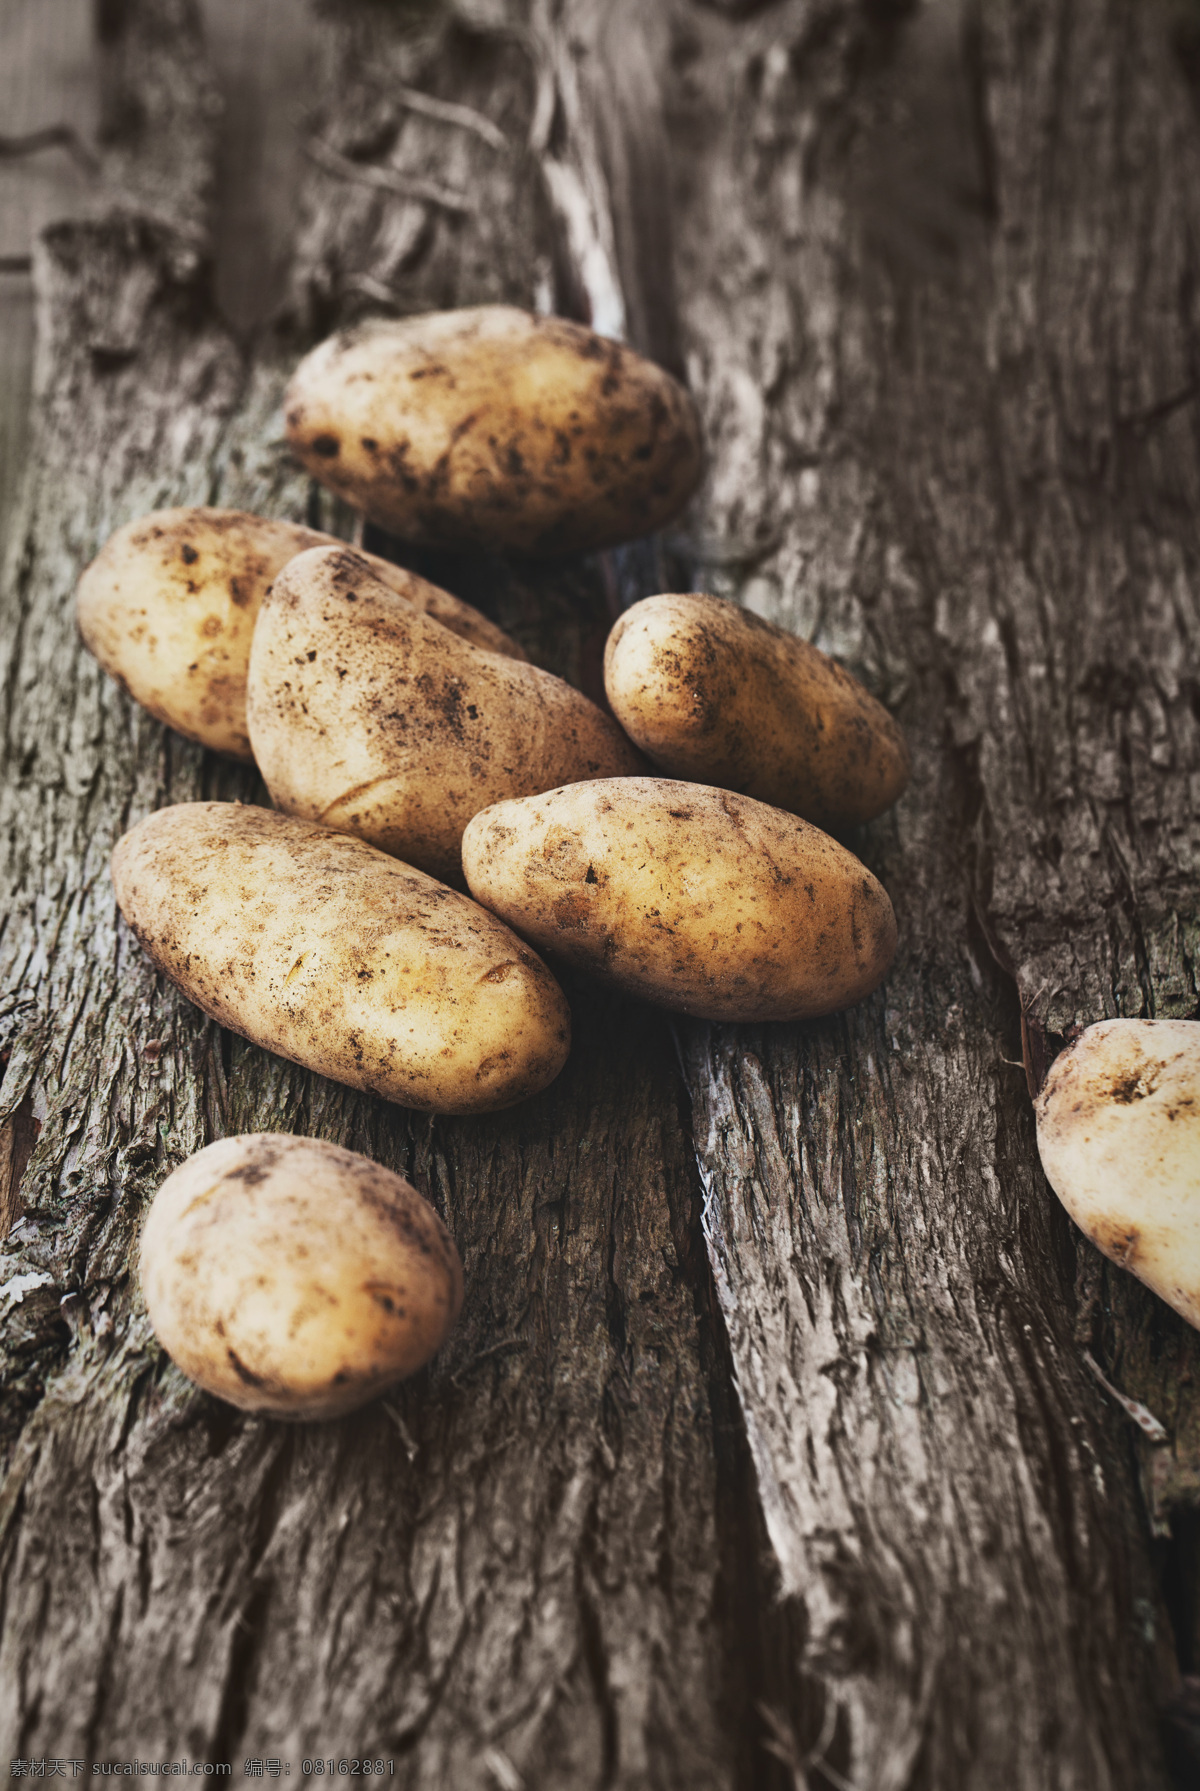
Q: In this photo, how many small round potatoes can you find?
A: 1